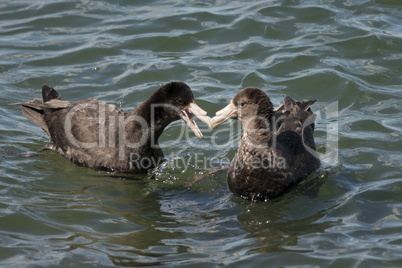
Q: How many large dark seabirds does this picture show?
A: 2